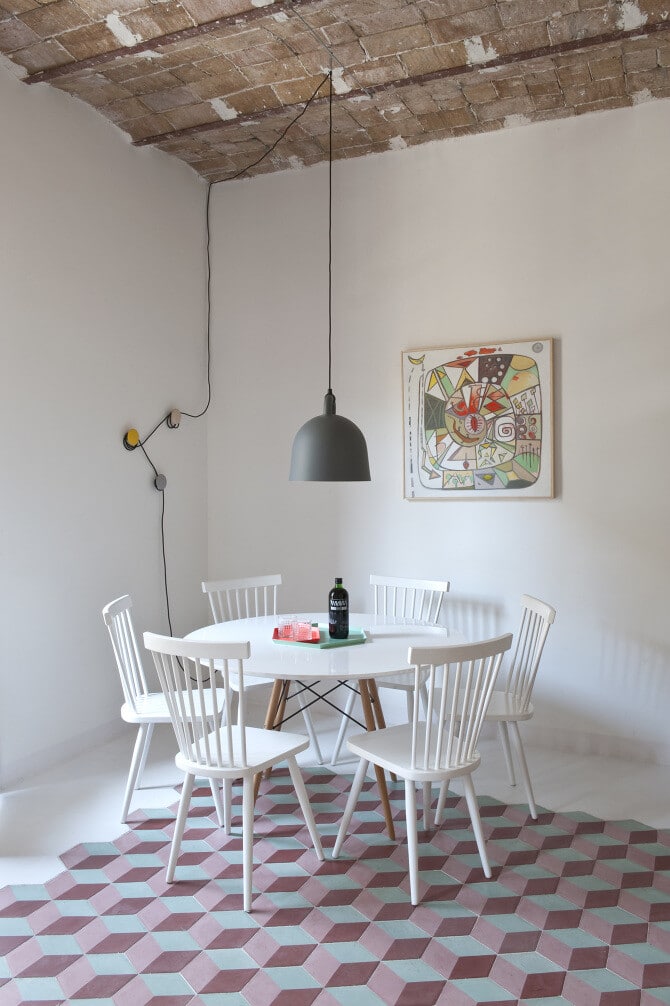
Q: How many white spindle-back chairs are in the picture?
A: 6